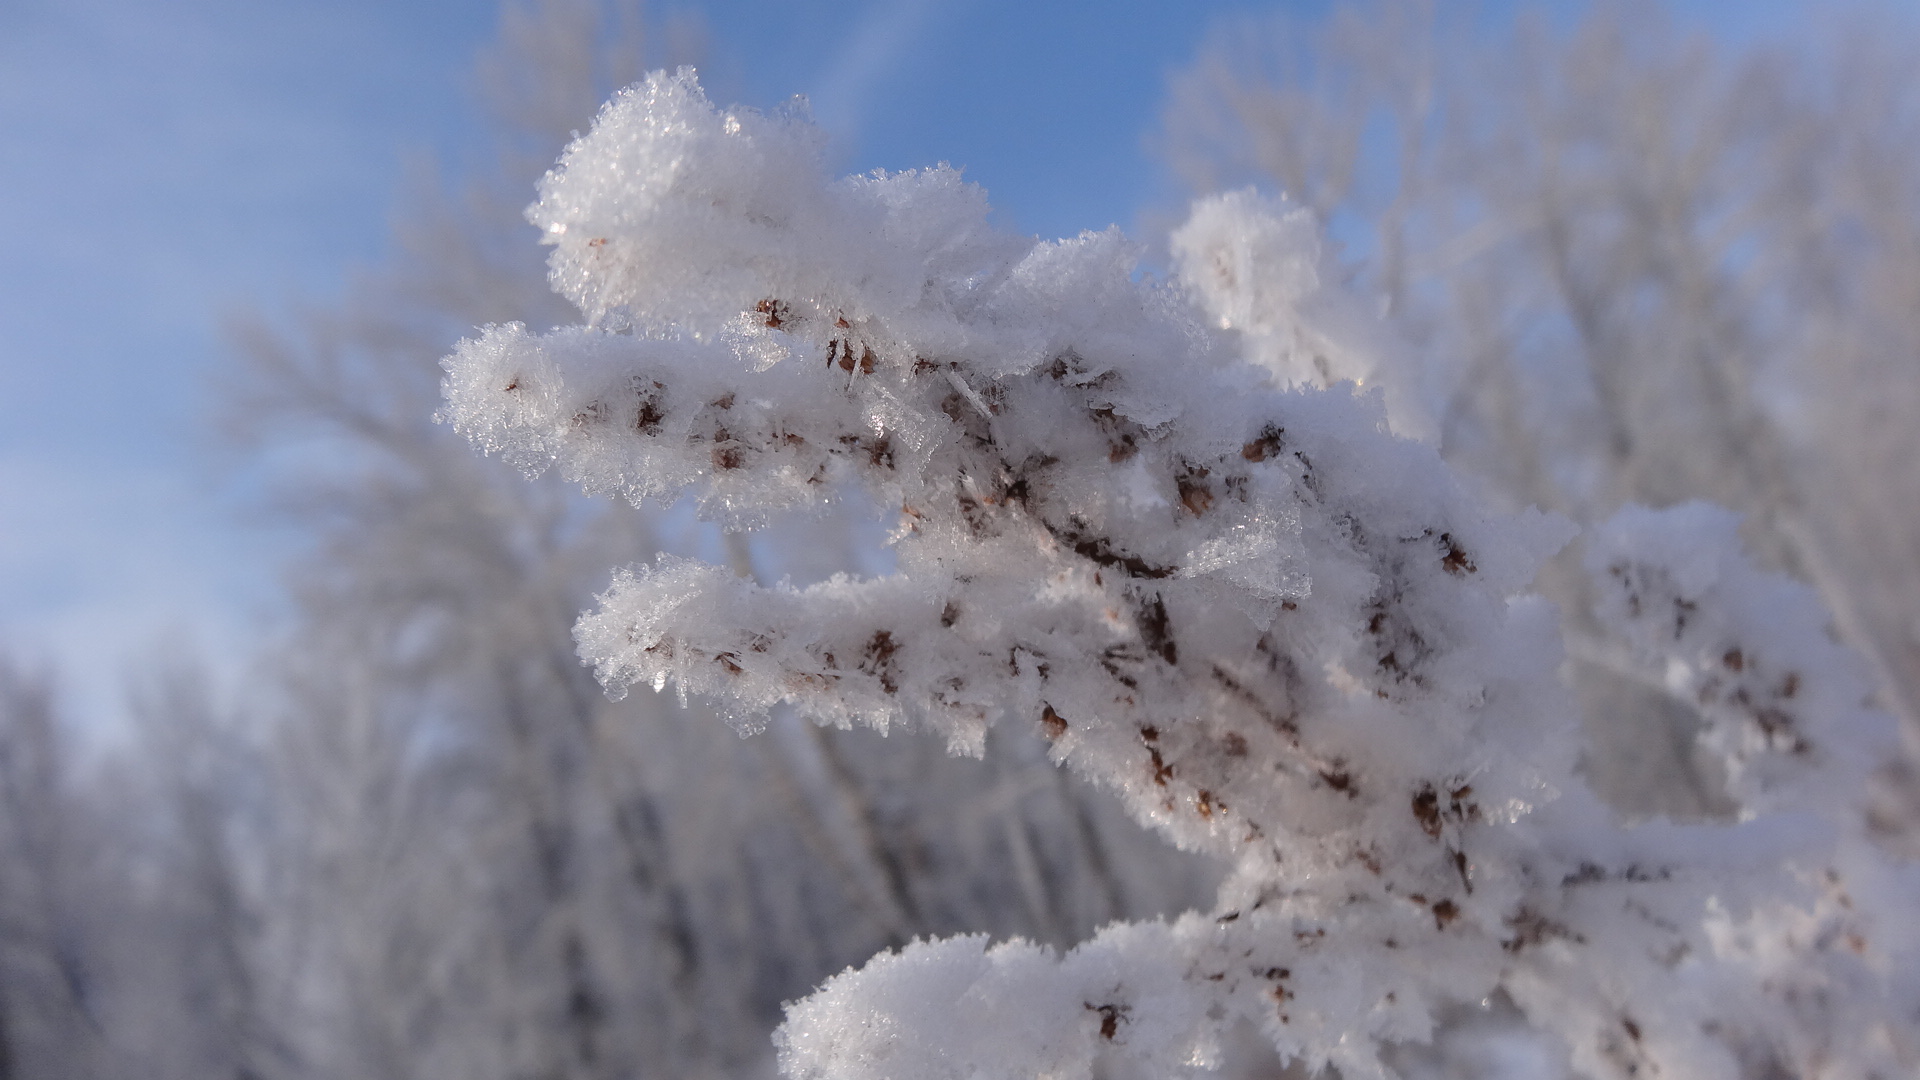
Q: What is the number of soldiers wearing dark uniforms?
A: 0